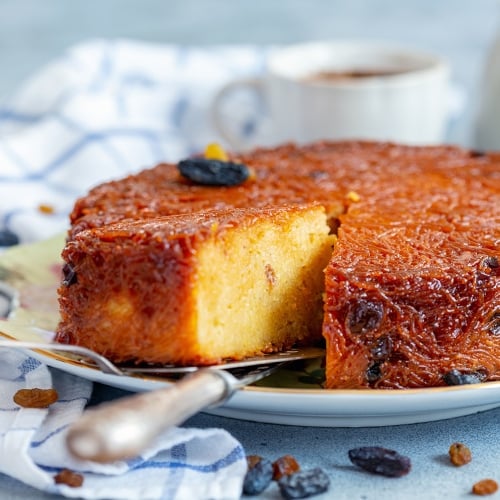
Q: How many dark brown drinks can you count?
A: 1